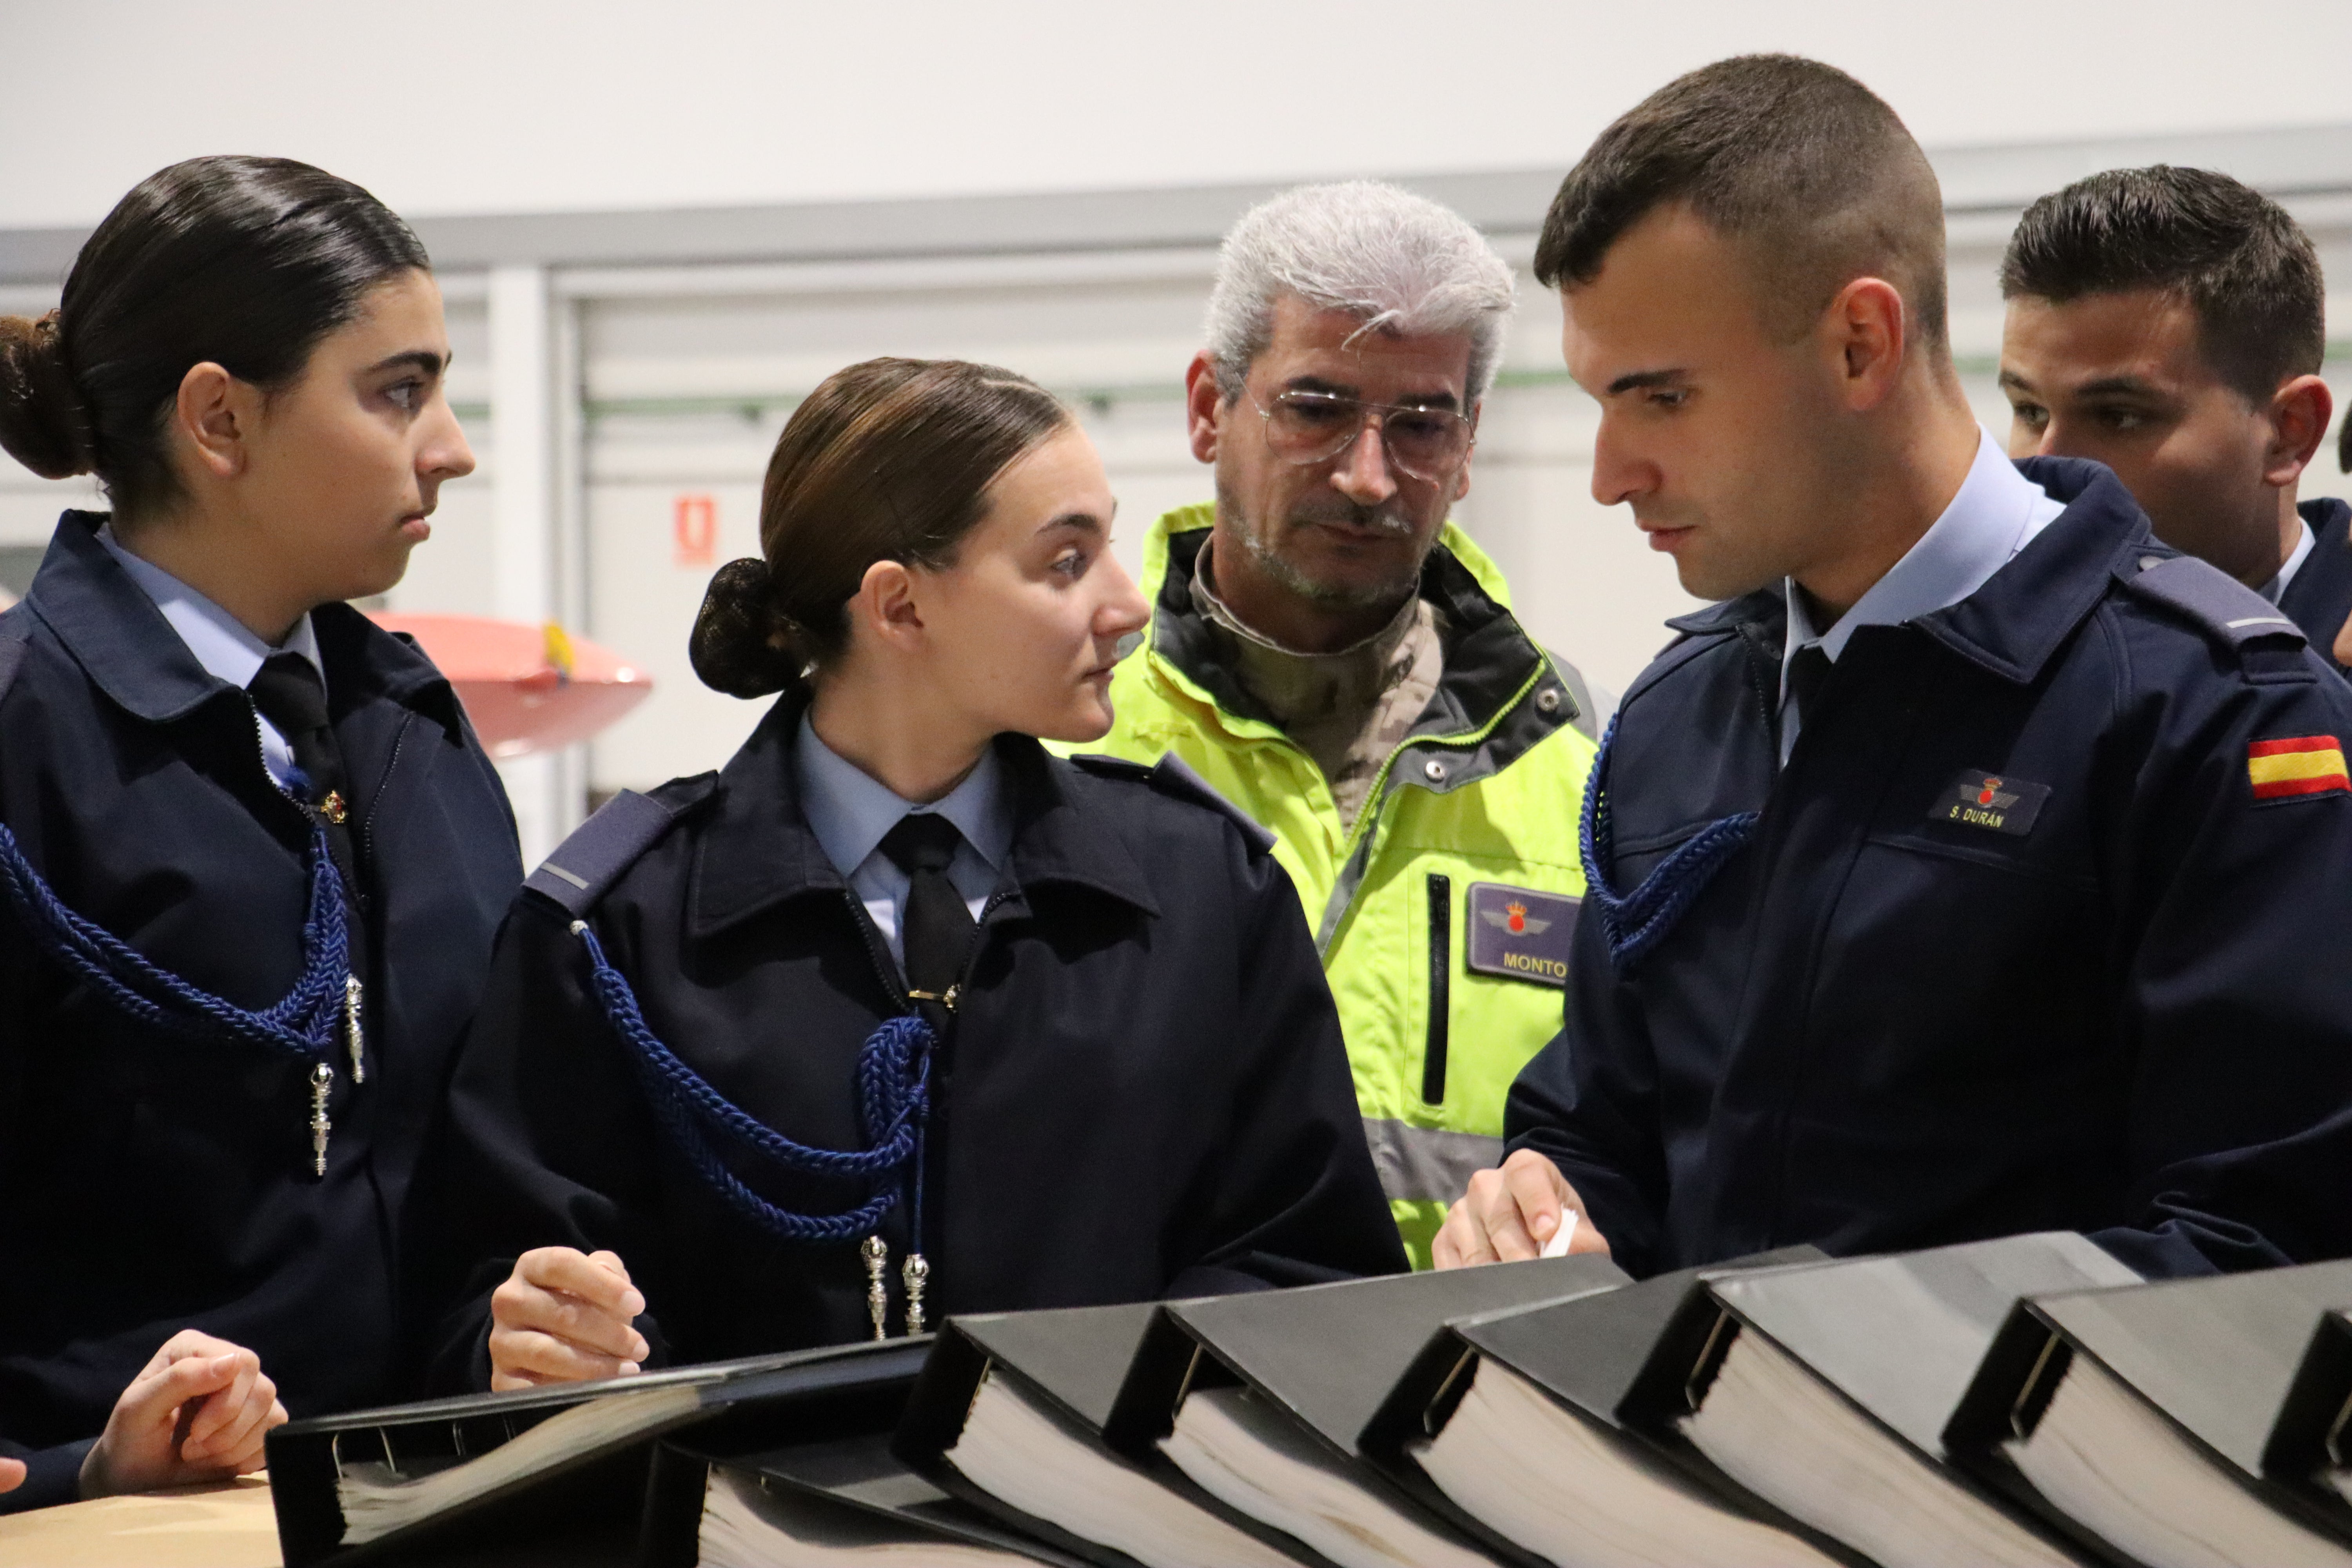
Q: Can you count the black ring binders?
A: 8